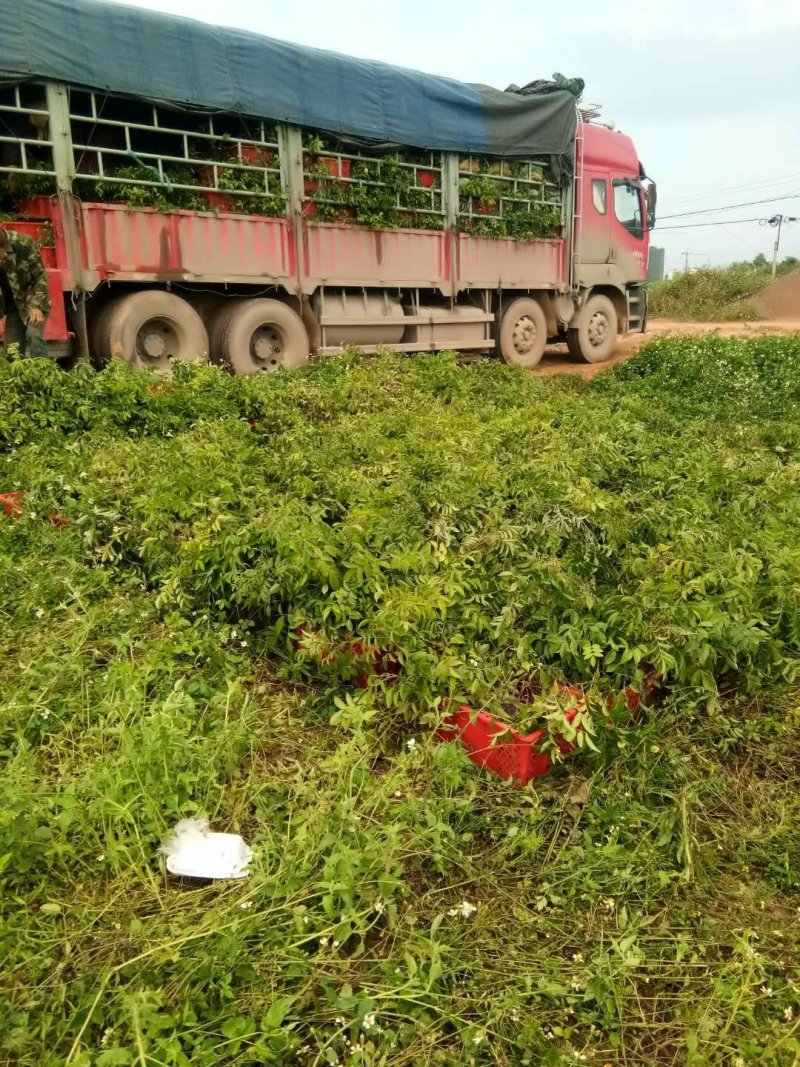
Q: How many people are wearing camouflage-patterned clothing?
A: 1